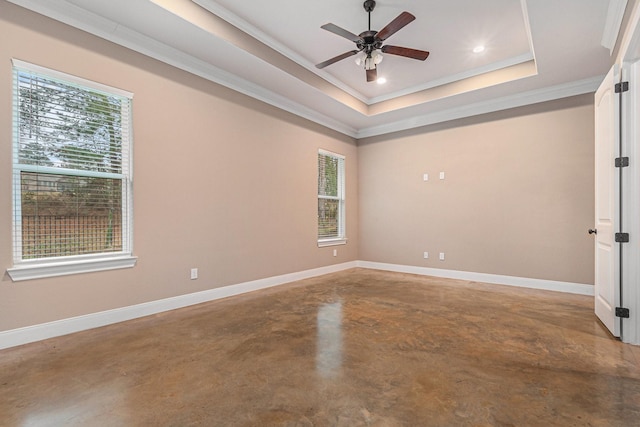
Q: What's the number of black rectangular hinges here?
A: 4